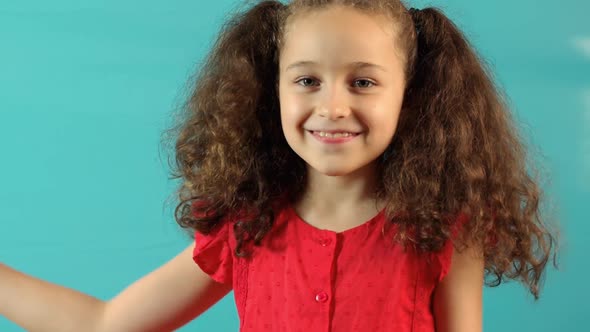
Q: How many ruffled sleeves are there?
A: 2